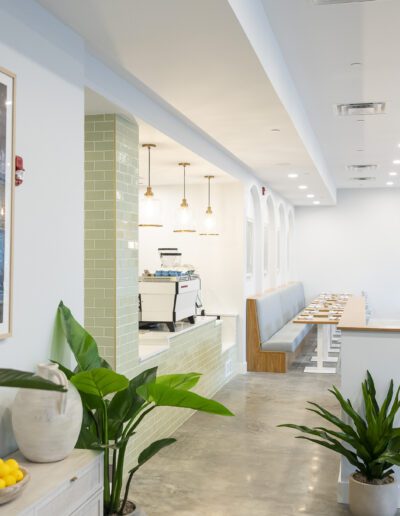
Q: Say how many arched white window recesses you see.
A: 4